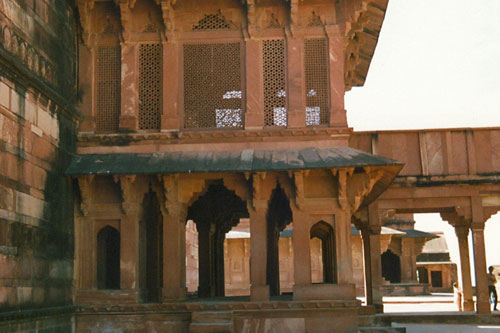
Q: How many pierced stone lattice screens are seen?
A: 5